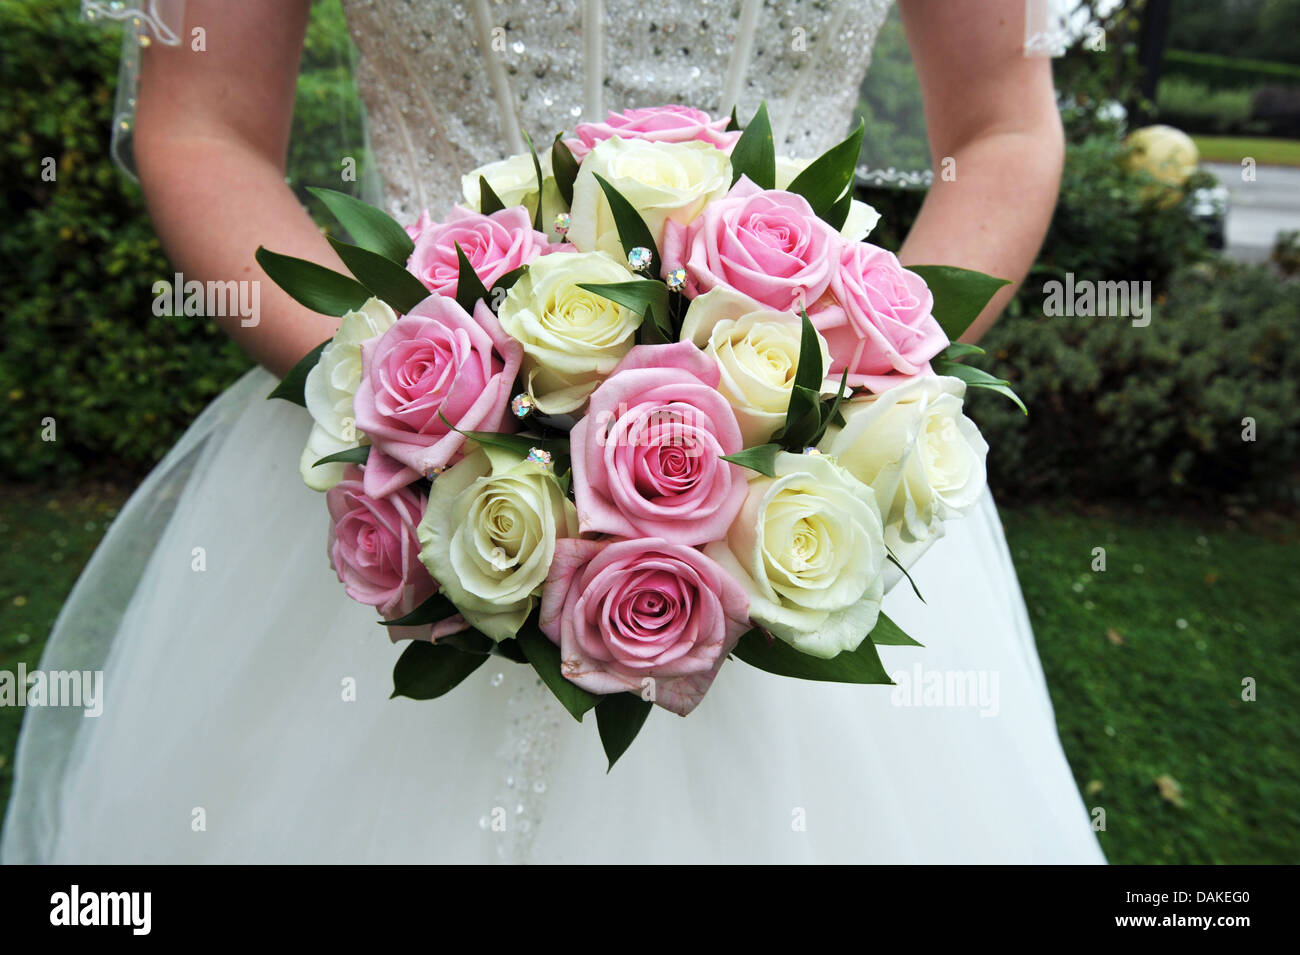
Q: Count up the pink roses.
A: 8